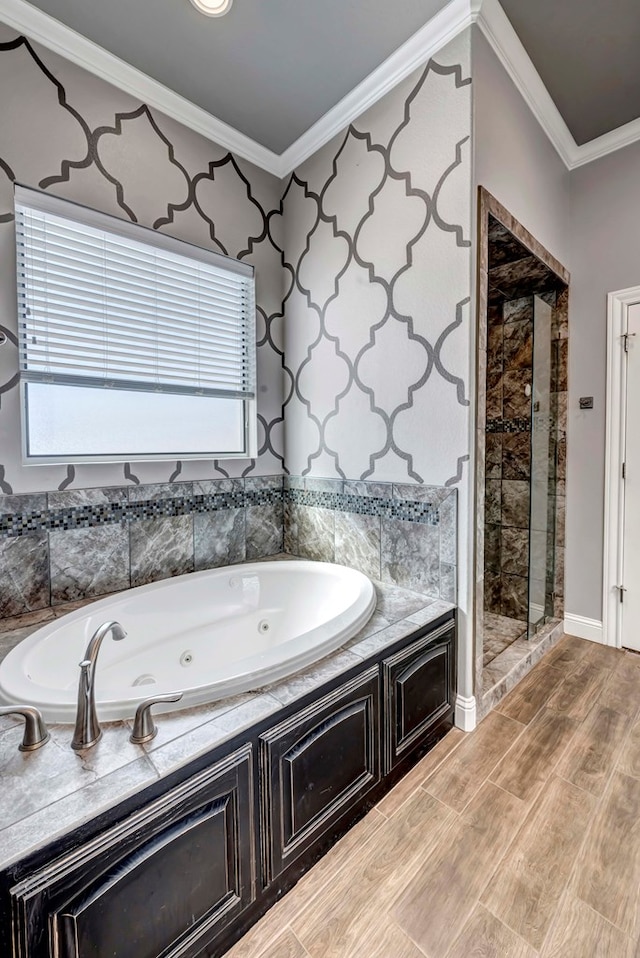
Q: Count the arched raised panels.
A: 3